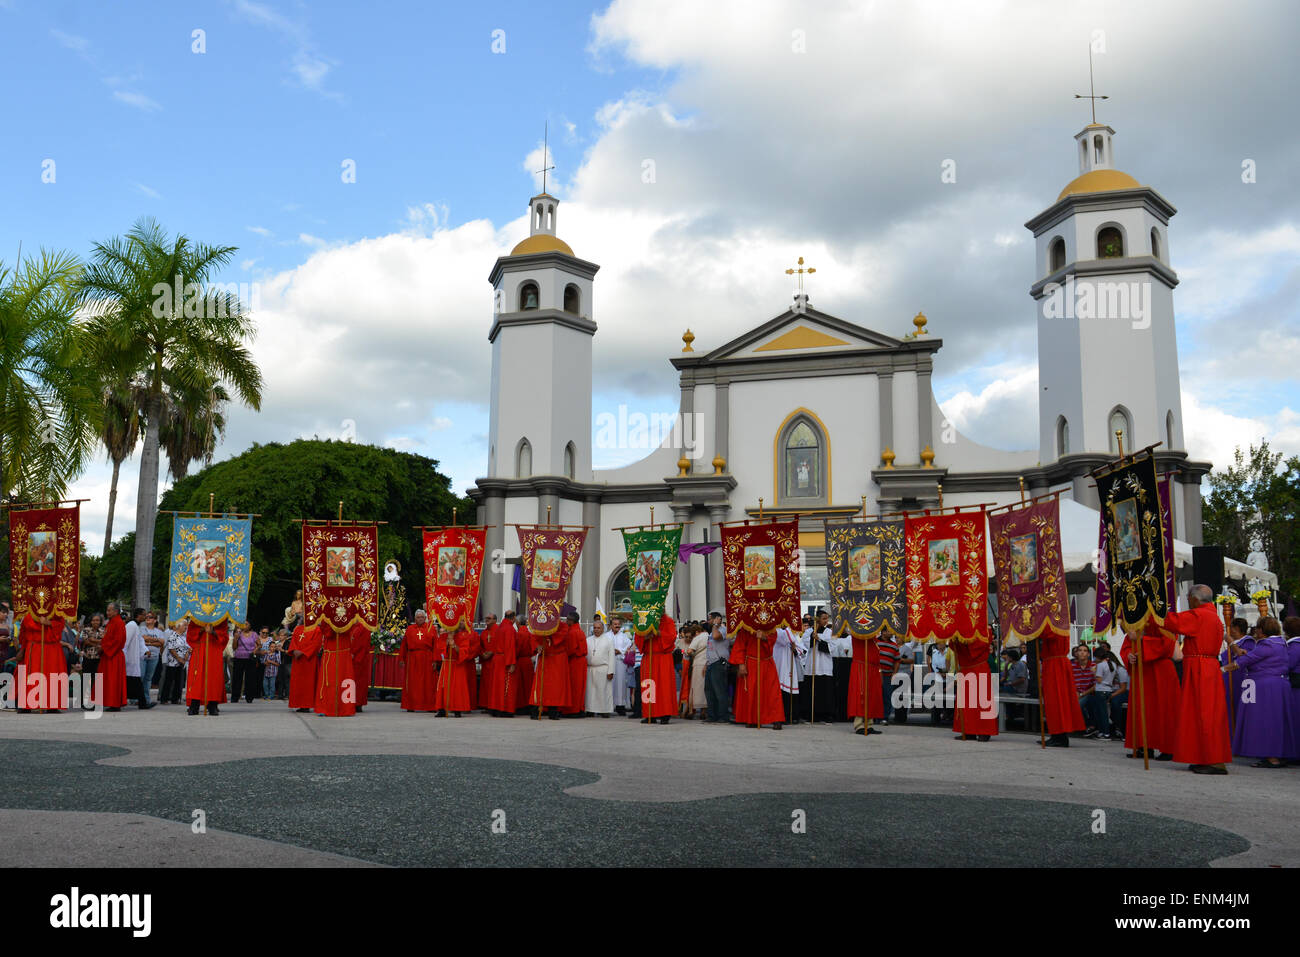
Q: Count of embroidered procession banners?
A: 12